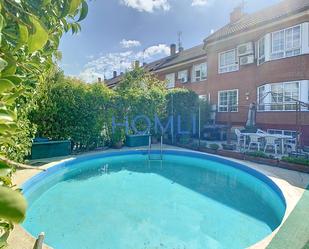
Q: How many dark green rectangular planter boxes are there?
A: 2